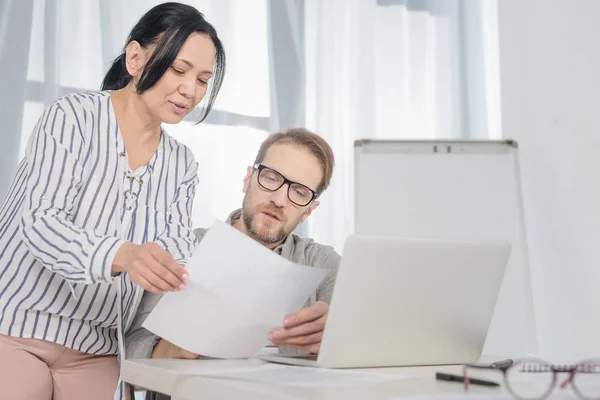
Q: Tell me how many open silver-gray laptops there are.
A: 1